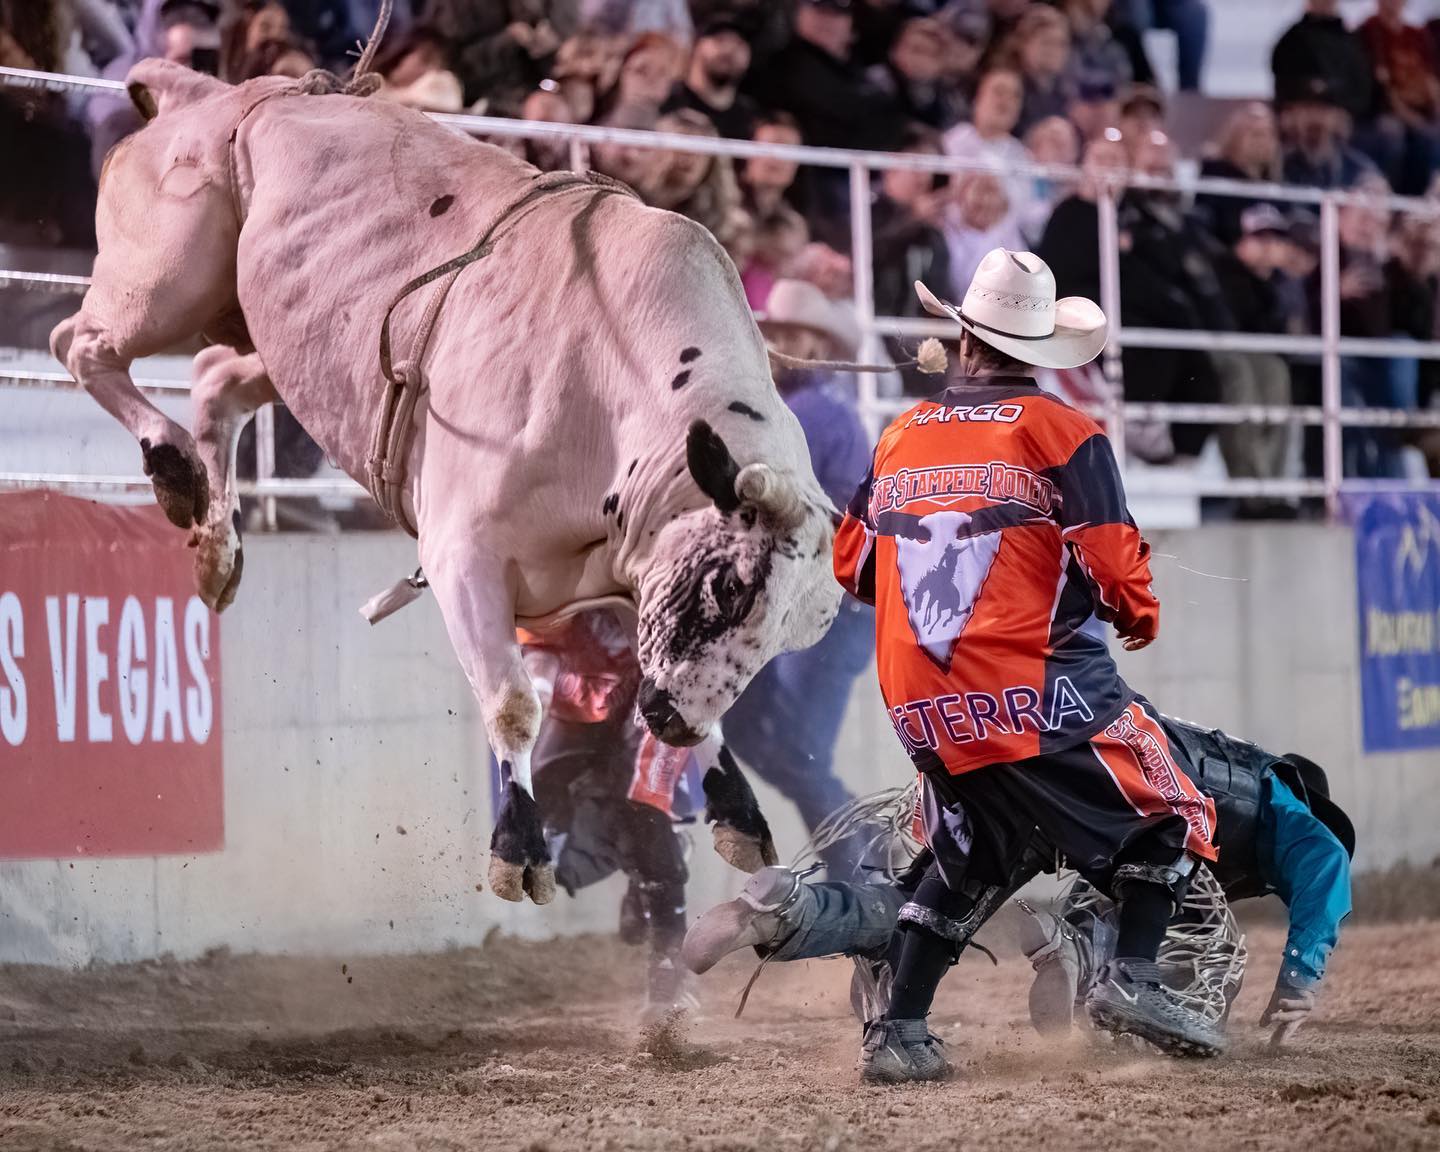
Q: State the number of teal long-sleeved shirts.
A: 1